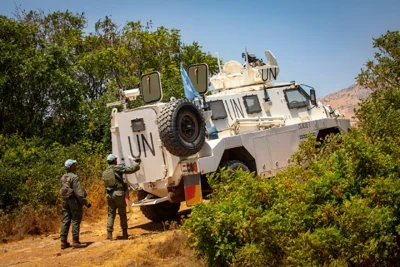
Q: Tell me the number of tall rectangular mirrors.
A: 1